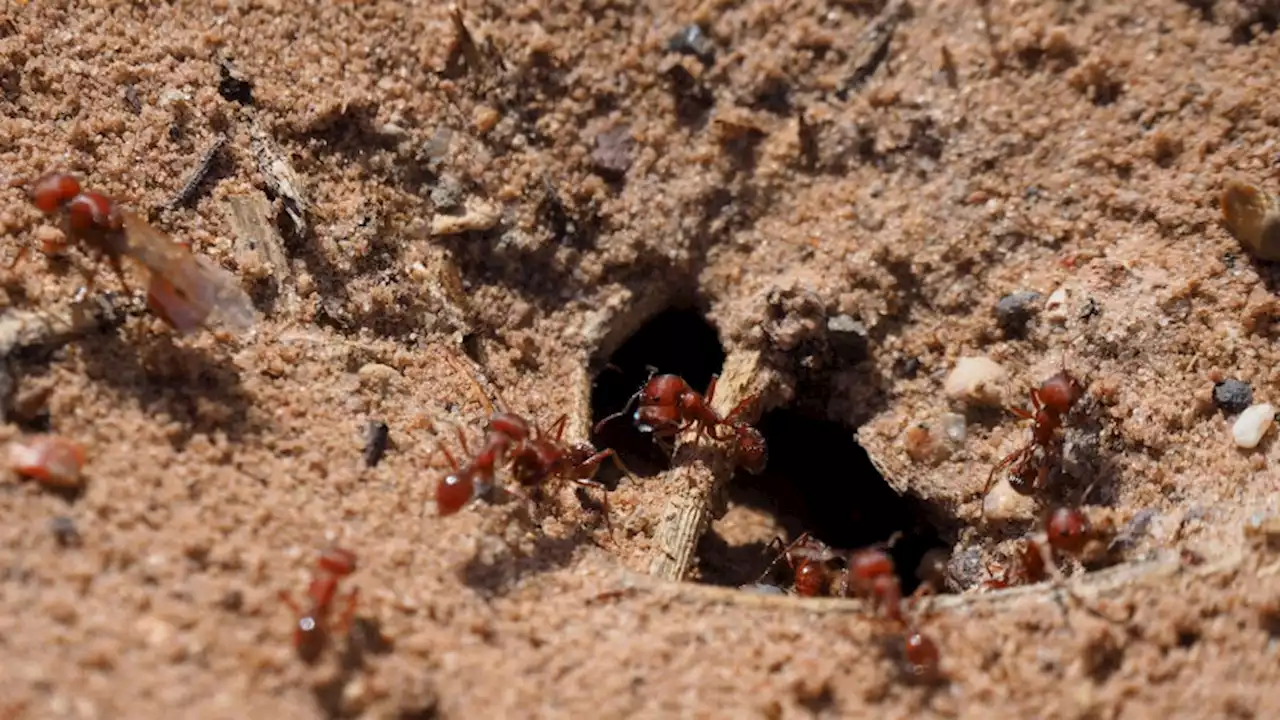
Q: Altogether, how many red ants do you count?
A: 9